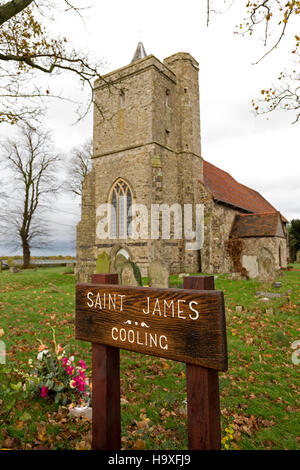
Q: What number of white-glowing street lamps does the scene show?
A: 0